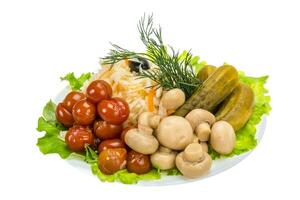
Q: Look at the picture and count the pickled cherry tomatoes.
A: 11